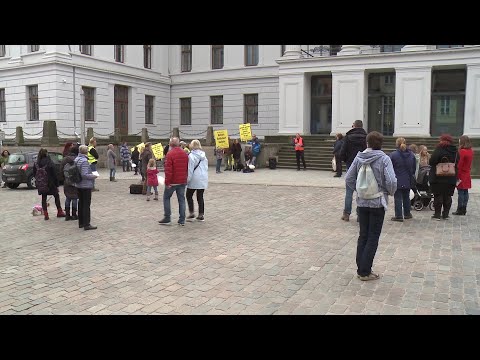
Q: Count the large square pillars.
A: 4